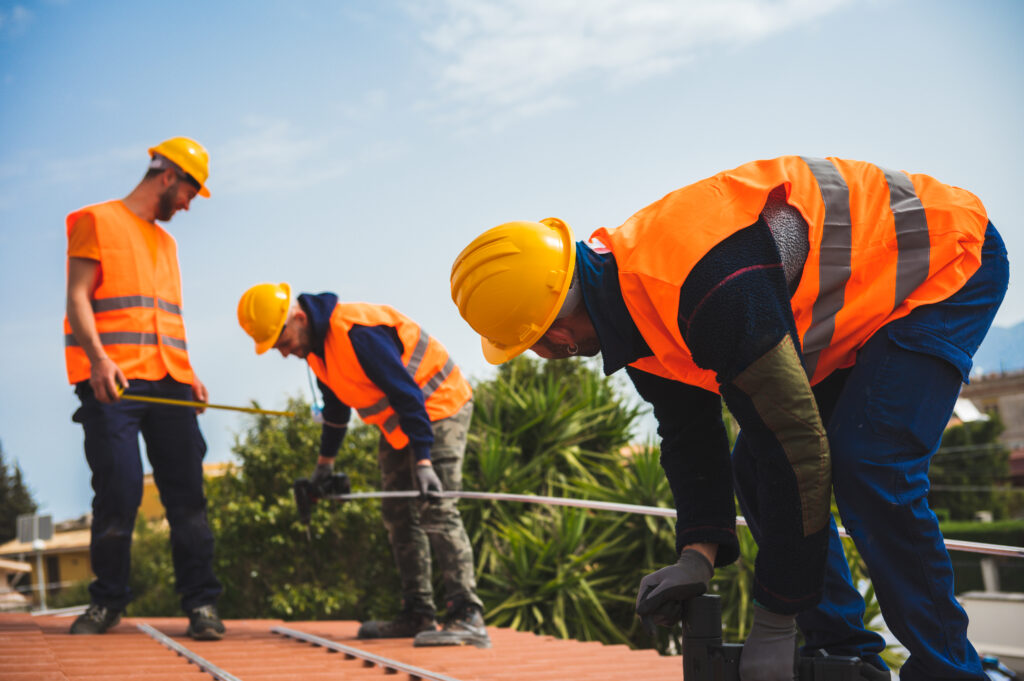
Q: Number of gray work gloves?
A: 4